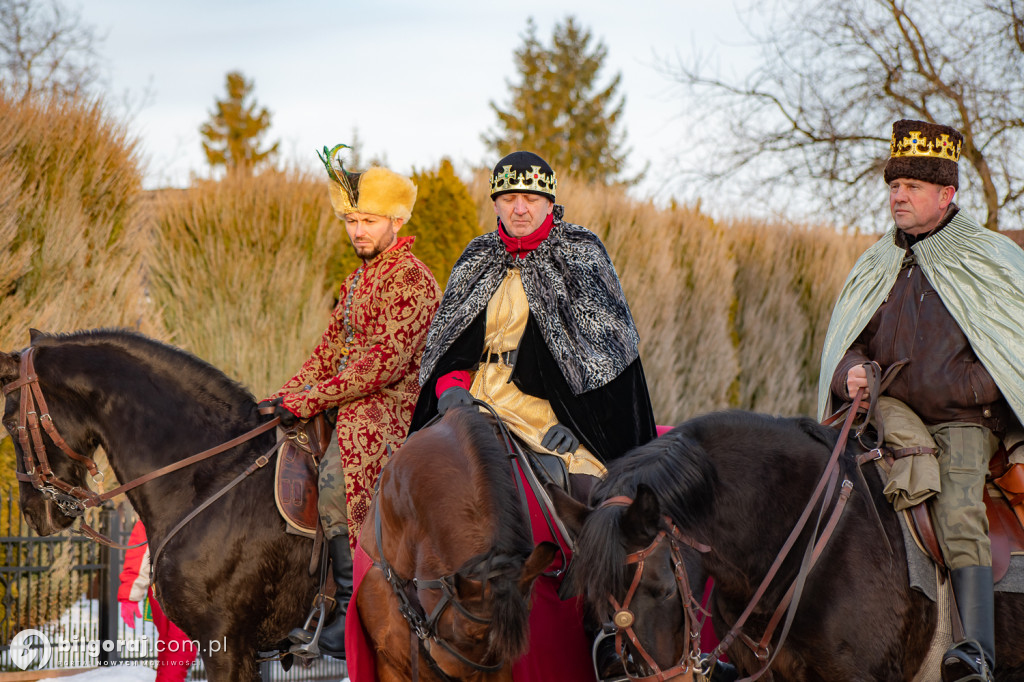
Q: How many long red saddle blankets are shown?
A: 1